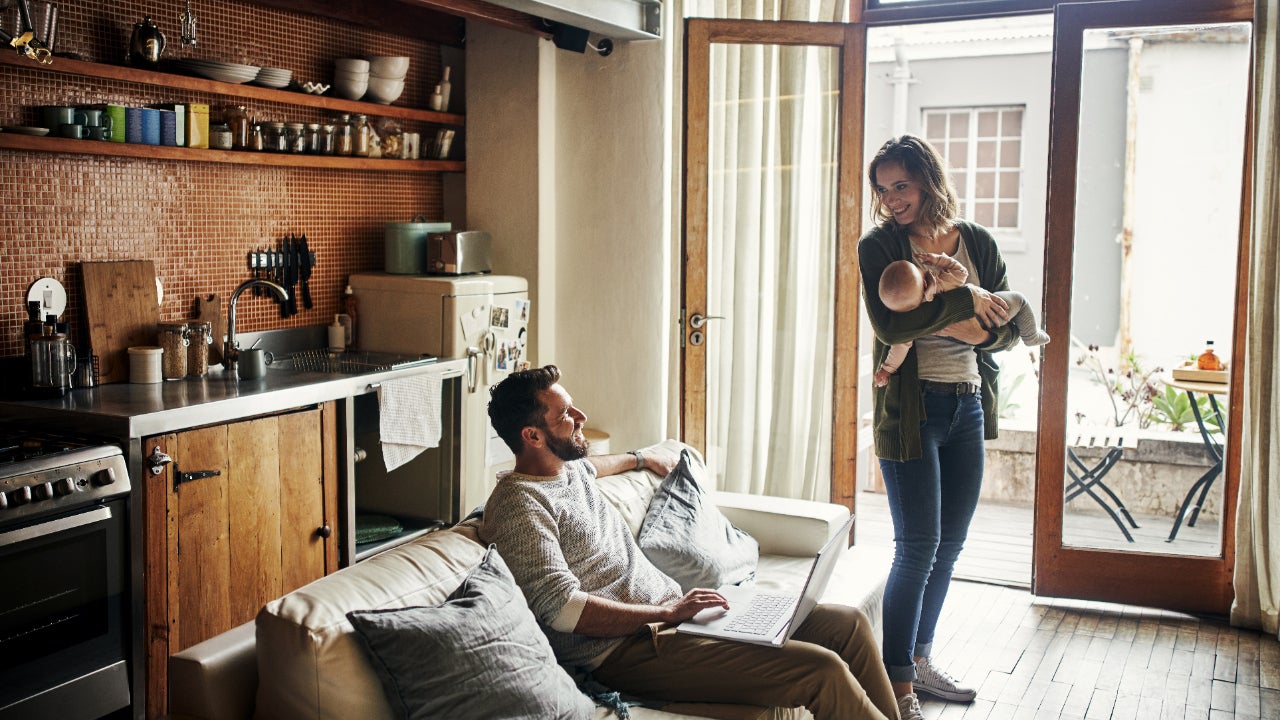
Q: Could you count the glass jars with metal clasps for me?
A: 2